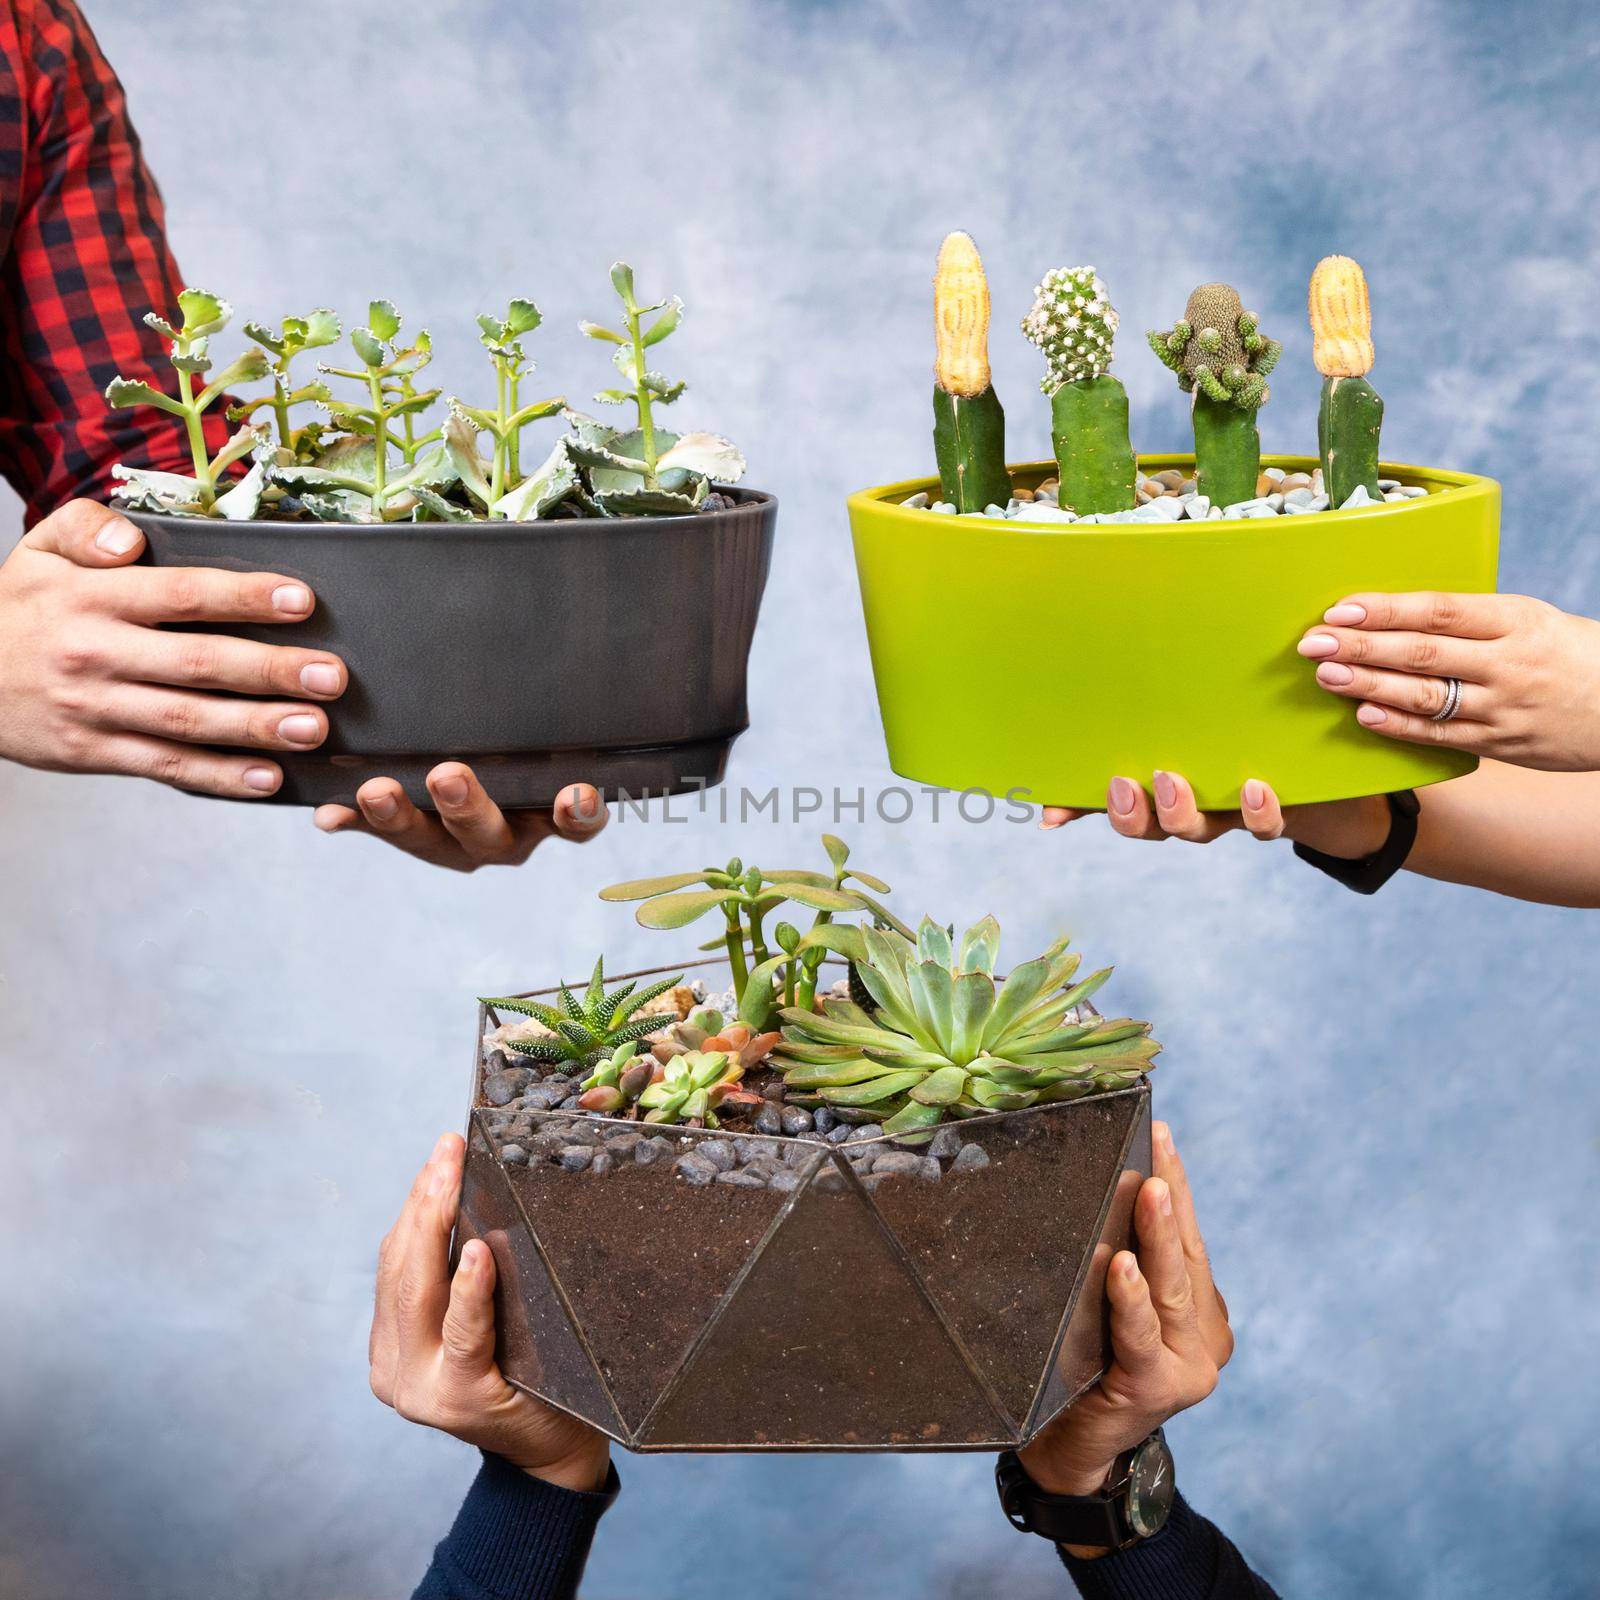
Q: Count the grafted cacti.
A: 4